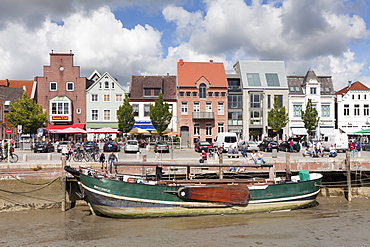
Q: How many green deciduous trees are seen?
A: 5